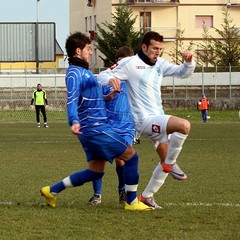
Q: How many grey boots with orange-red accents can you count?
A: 2